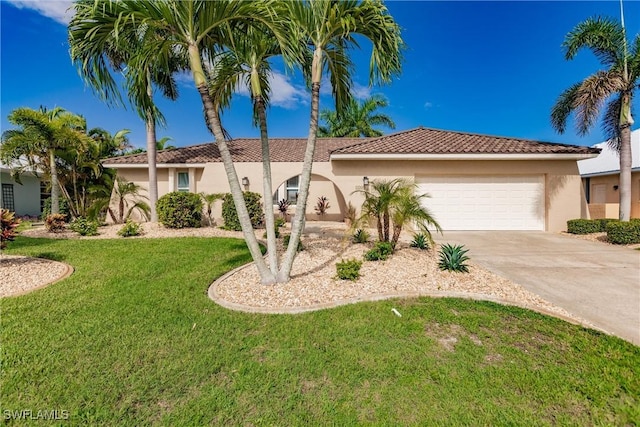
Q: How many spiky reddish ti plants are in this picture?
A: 2